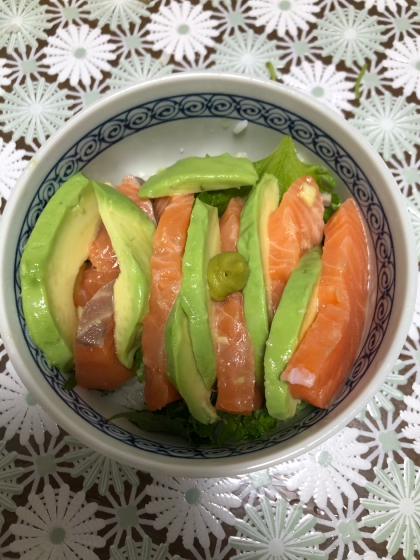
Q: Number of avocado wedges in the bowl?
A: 7